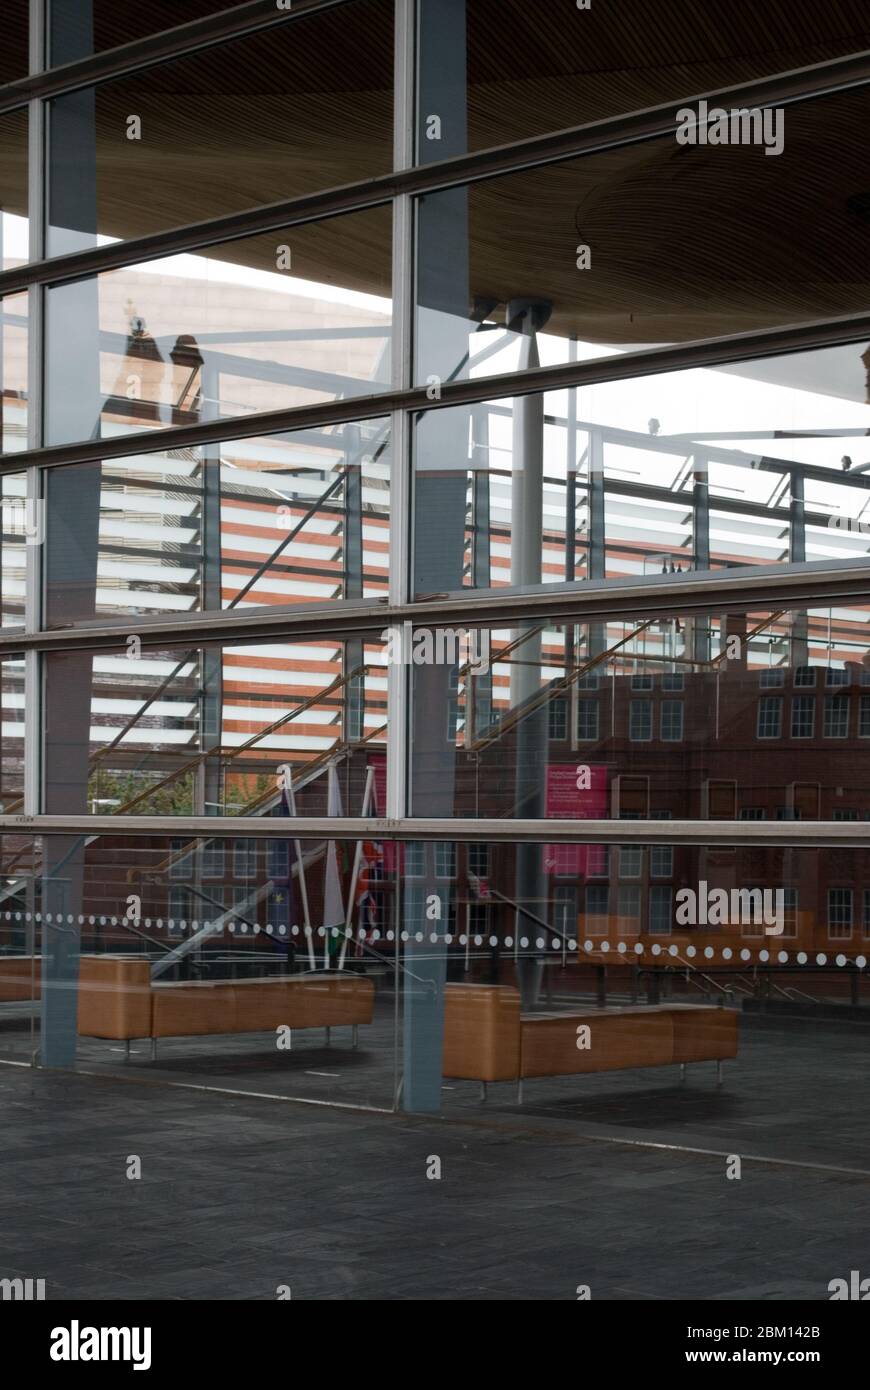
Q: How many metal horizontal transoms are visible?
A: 5